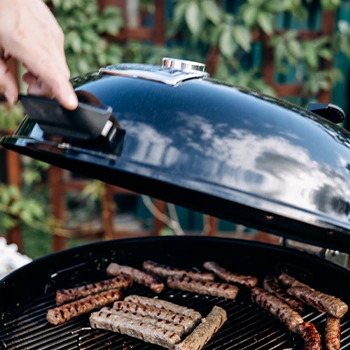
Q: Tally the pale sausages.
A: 5